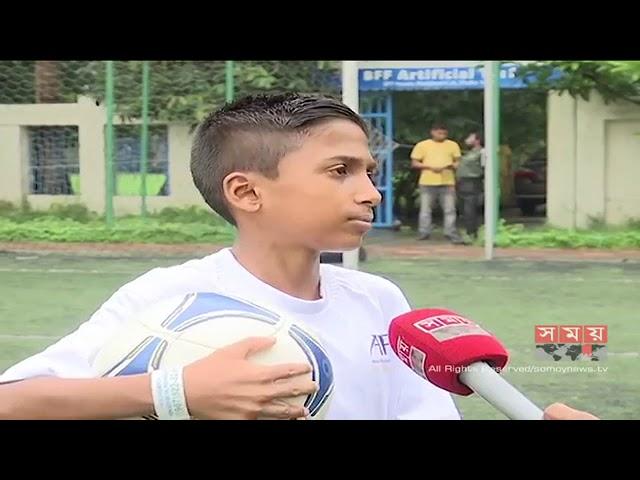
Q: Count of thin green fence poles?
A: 3